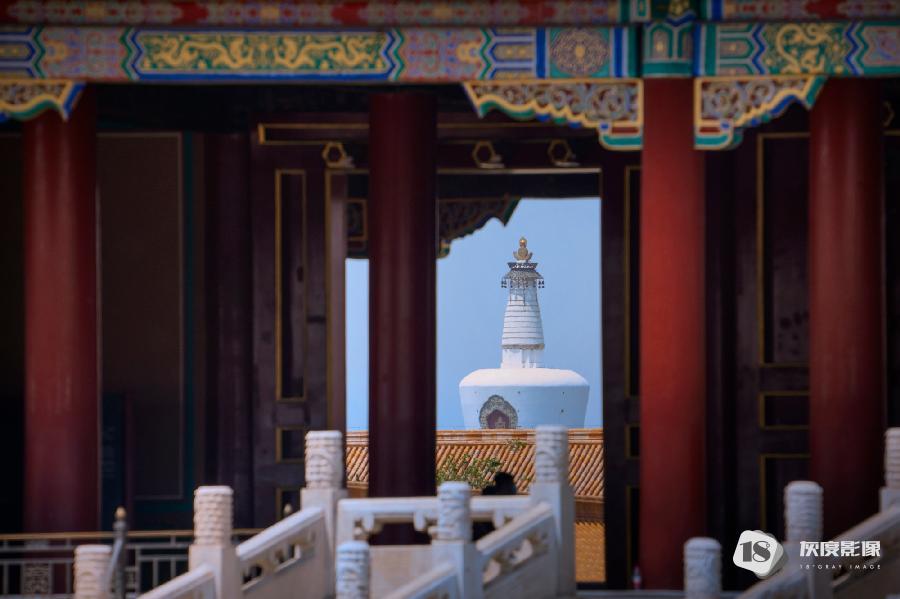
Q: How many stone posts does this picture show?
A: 9